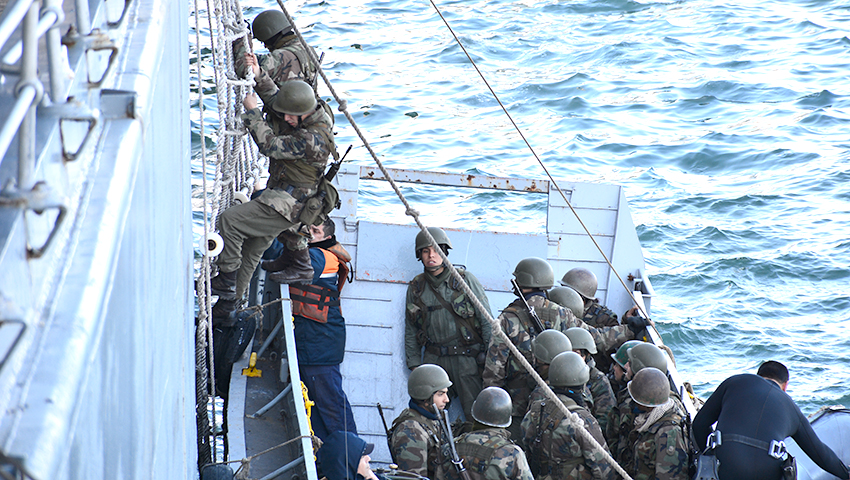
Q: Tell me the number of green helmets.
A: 14